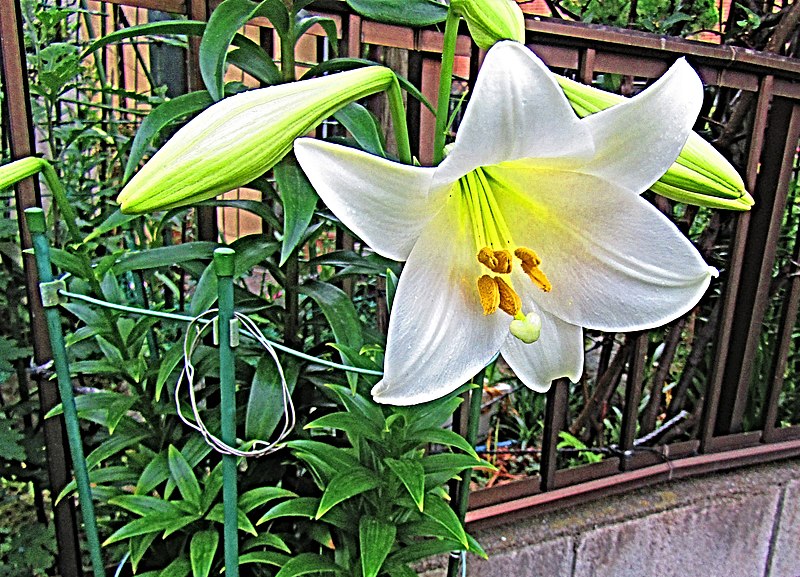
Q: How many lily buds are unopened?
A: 4